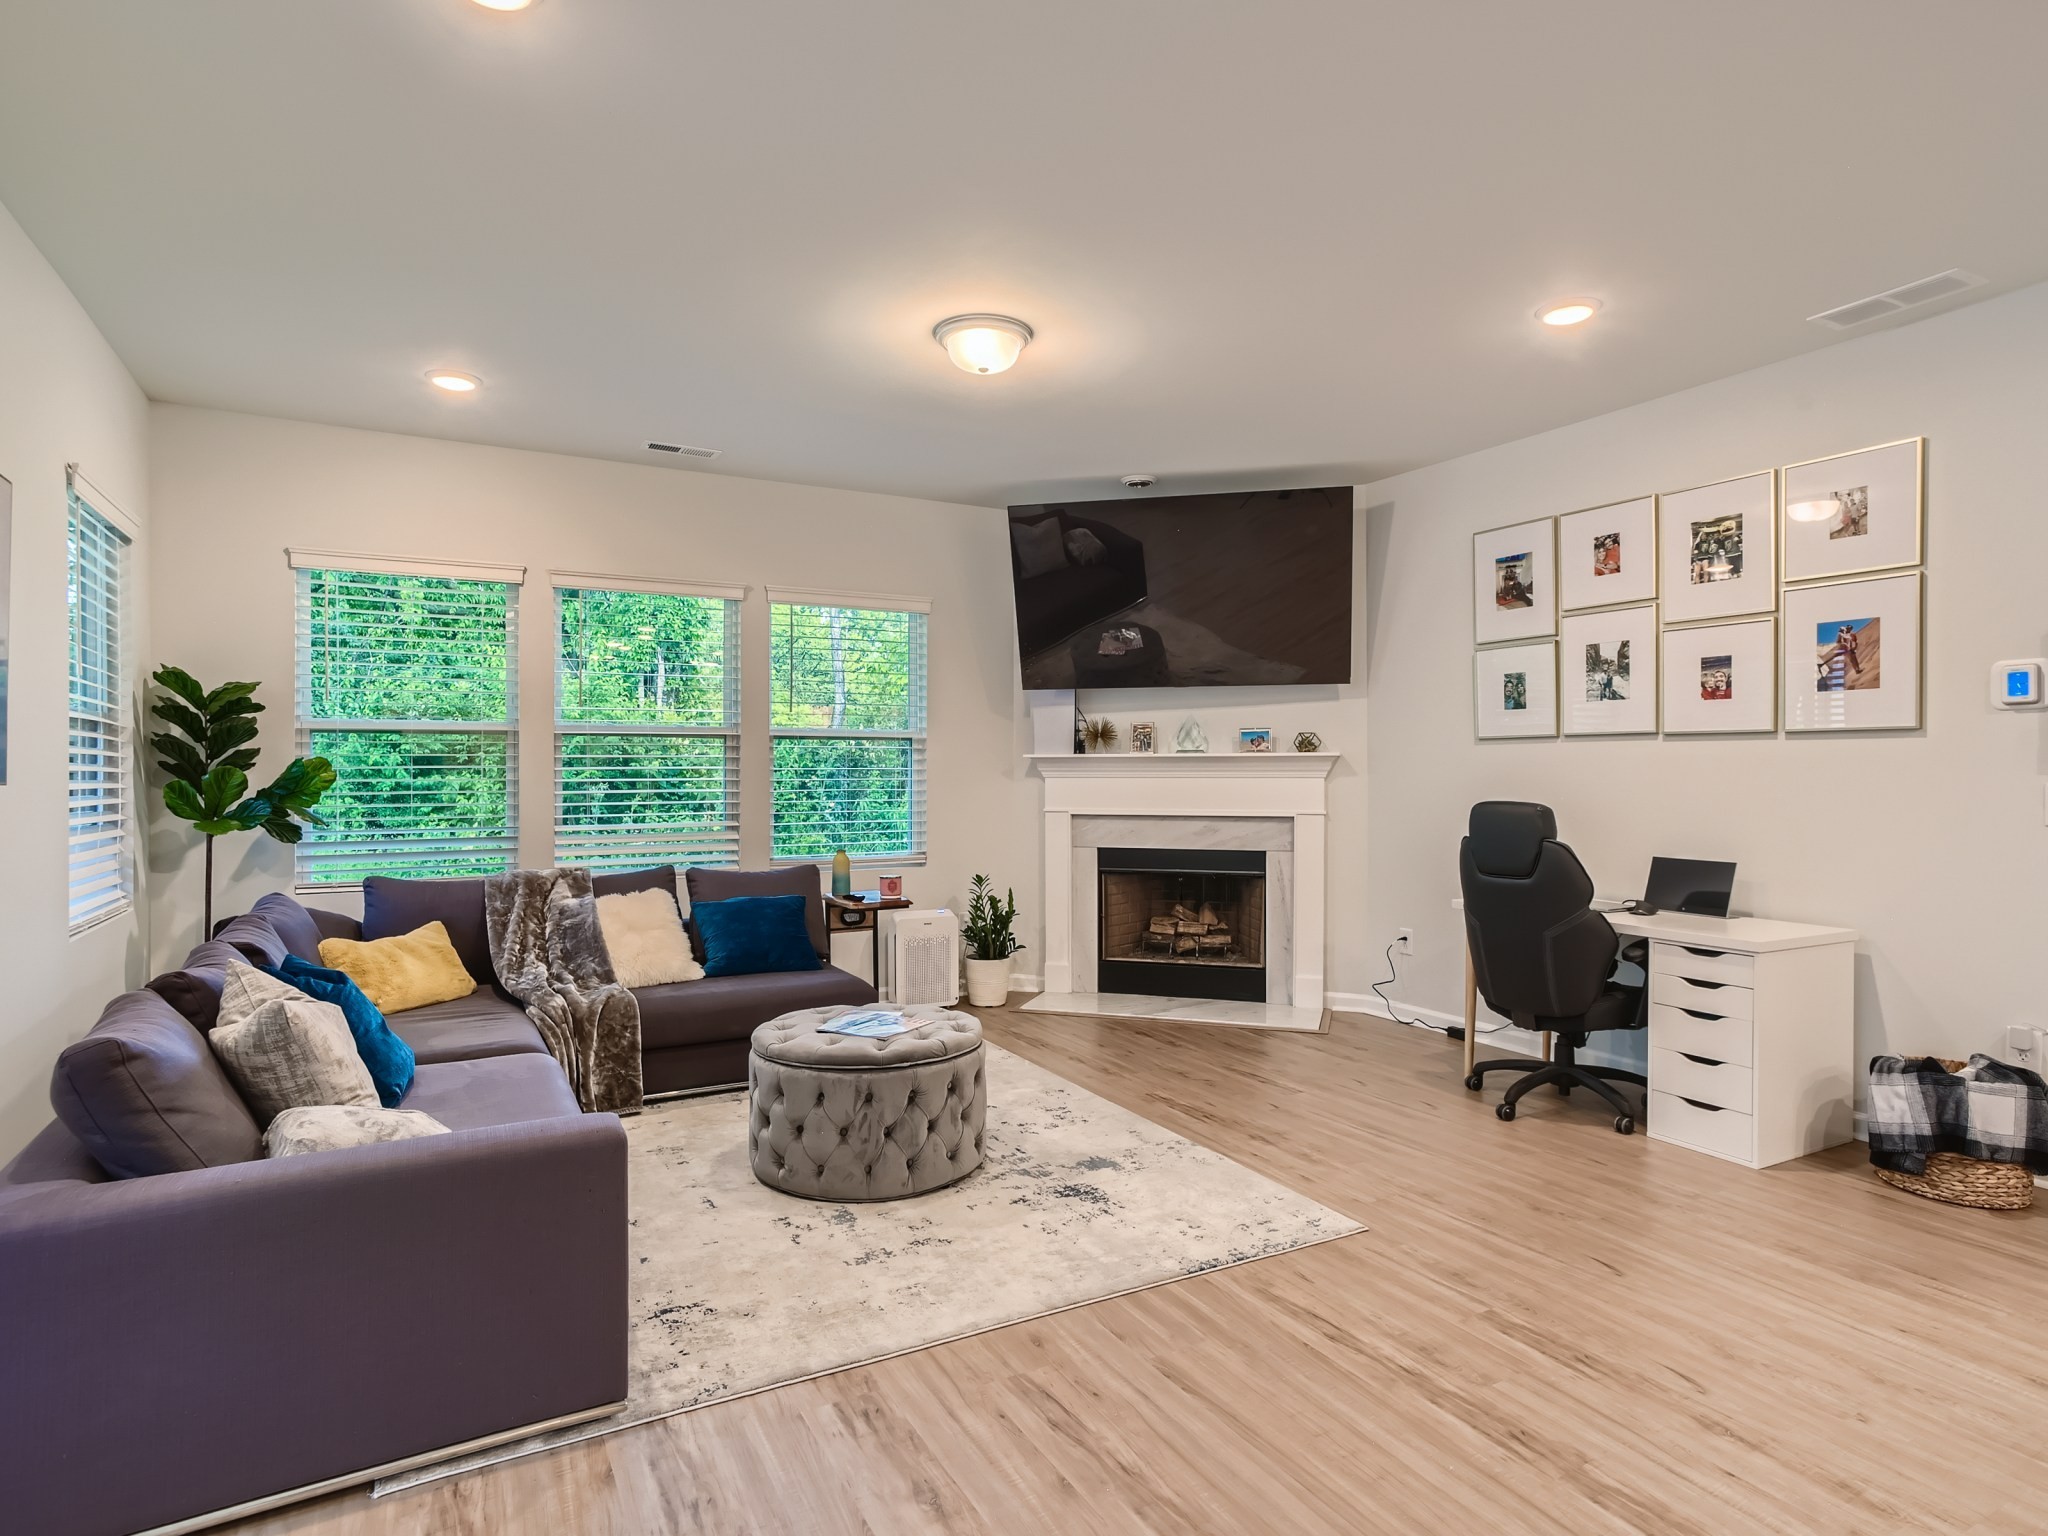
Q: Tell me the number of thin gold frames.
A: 8